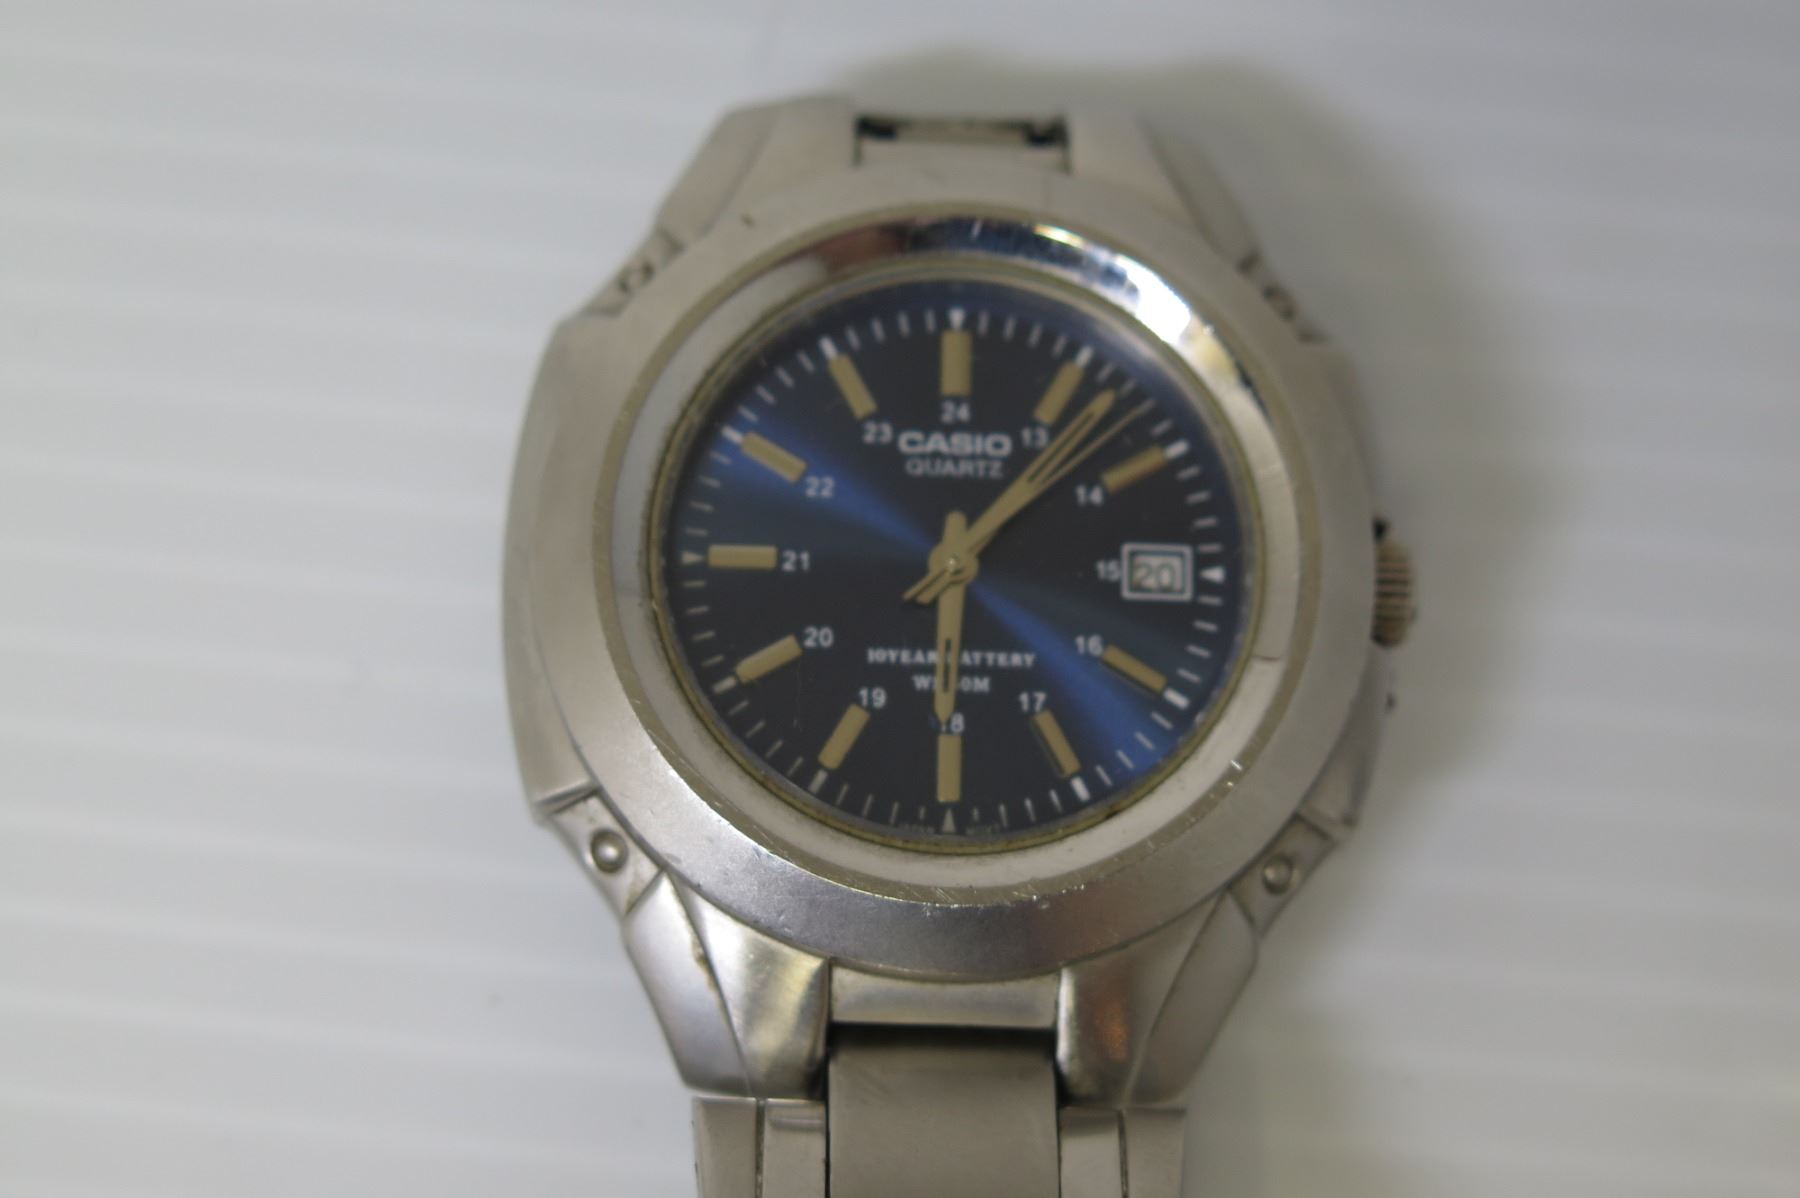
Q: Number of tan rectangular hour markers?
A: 11